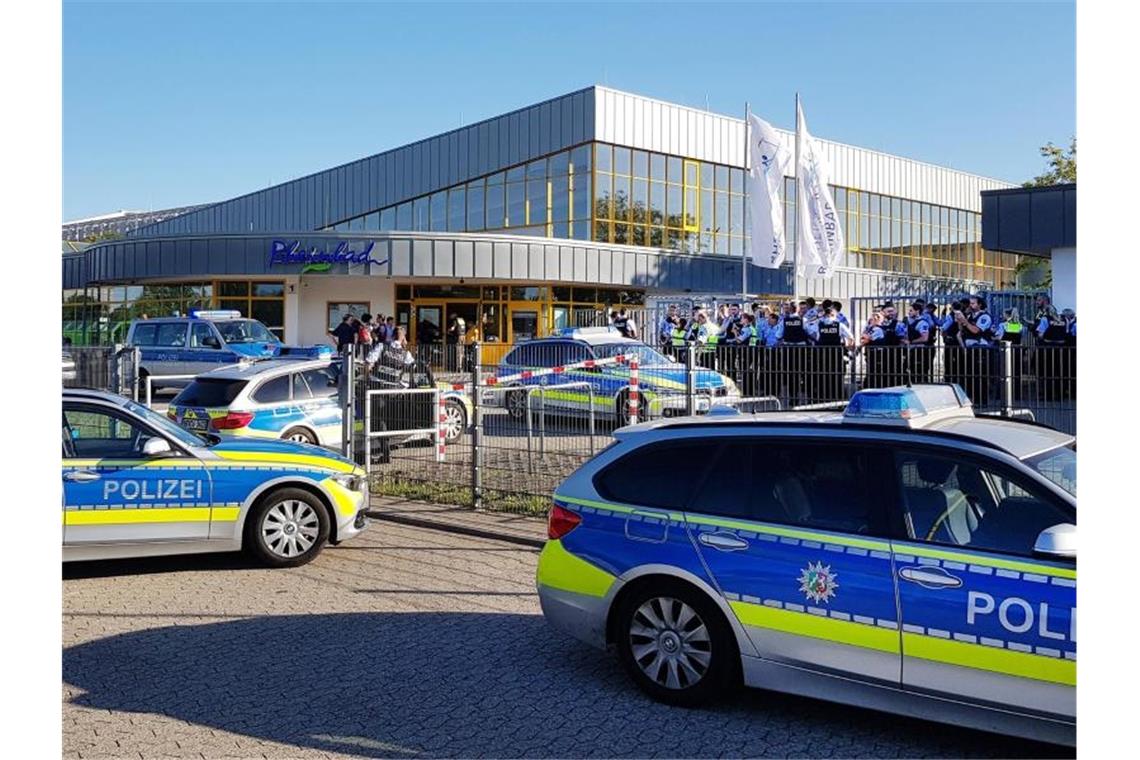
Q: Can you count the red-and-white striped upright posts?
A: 2